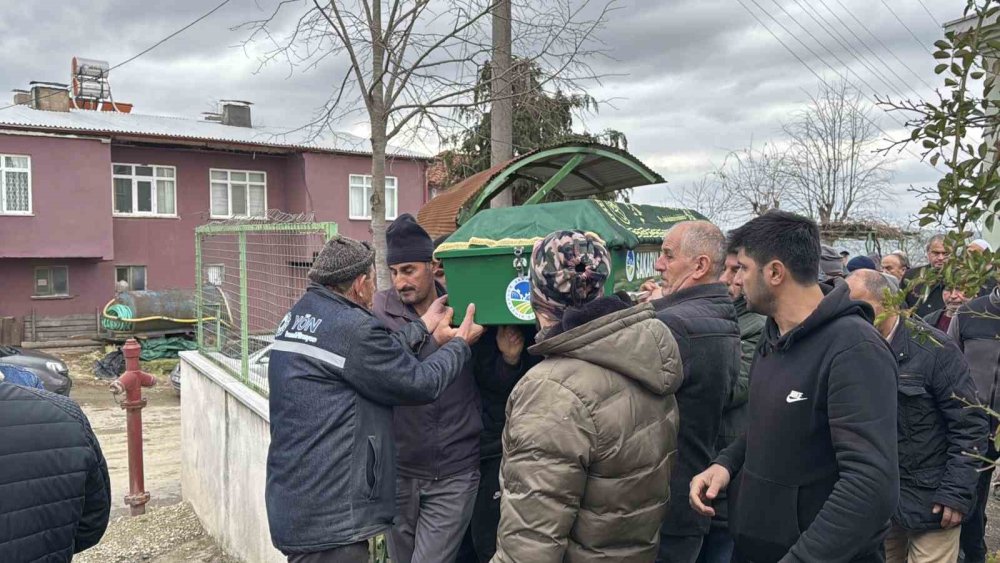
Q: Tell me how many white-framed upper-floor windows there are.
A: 4